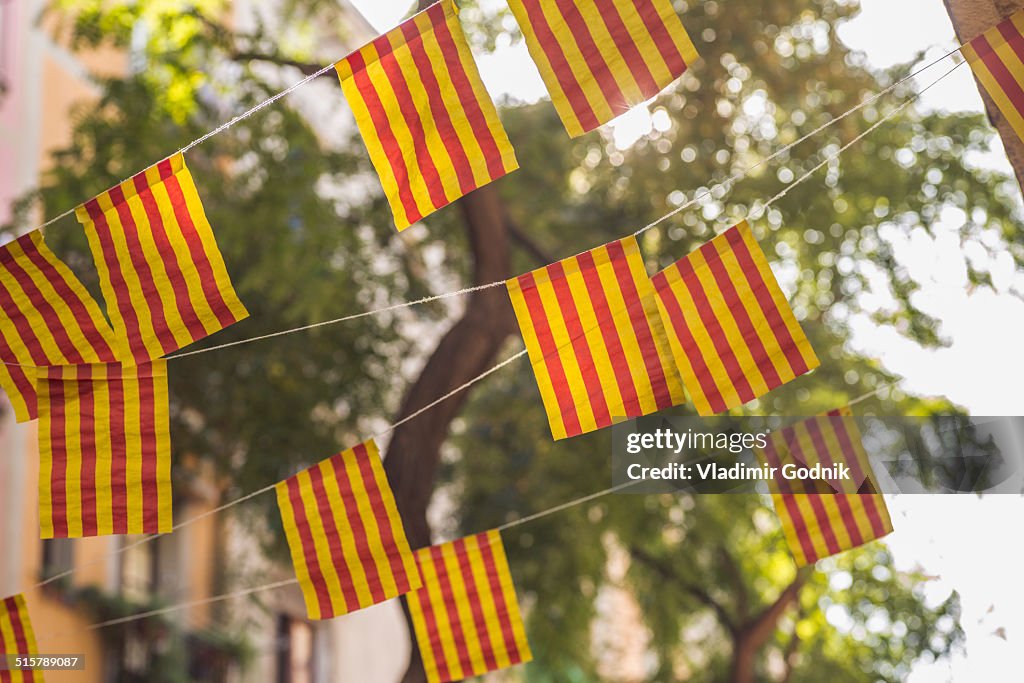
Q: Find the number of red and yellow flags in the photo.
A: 12